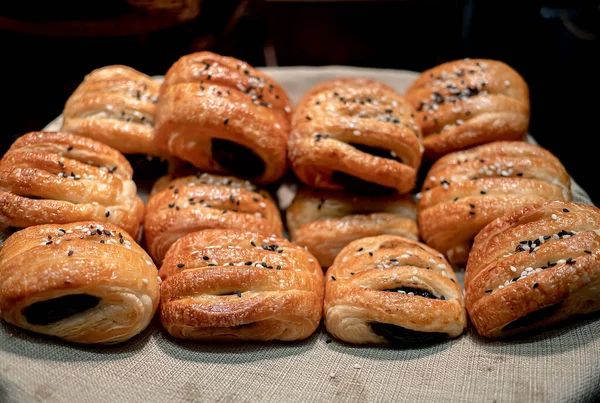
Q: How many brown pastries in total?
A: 12